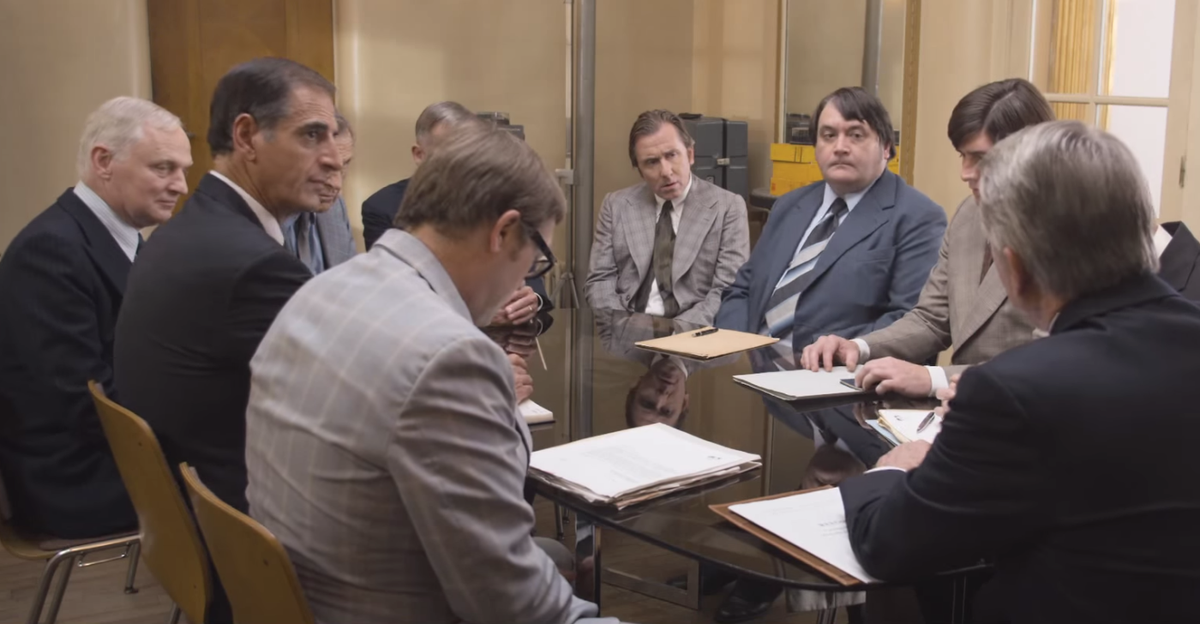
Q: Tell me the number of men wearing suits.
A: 10